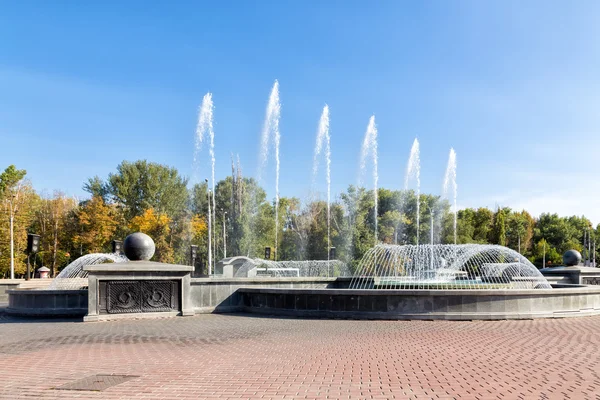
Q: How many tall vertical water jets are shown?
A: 6